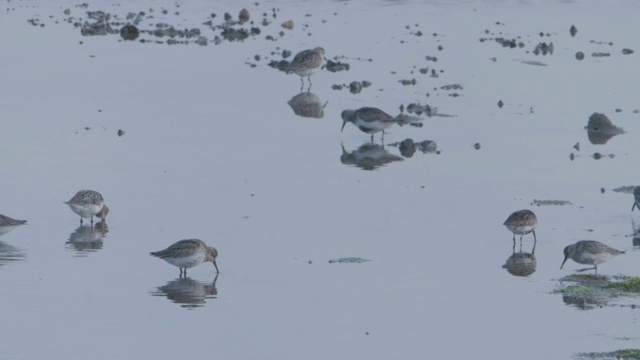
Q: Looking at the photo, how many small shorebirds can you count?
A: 8